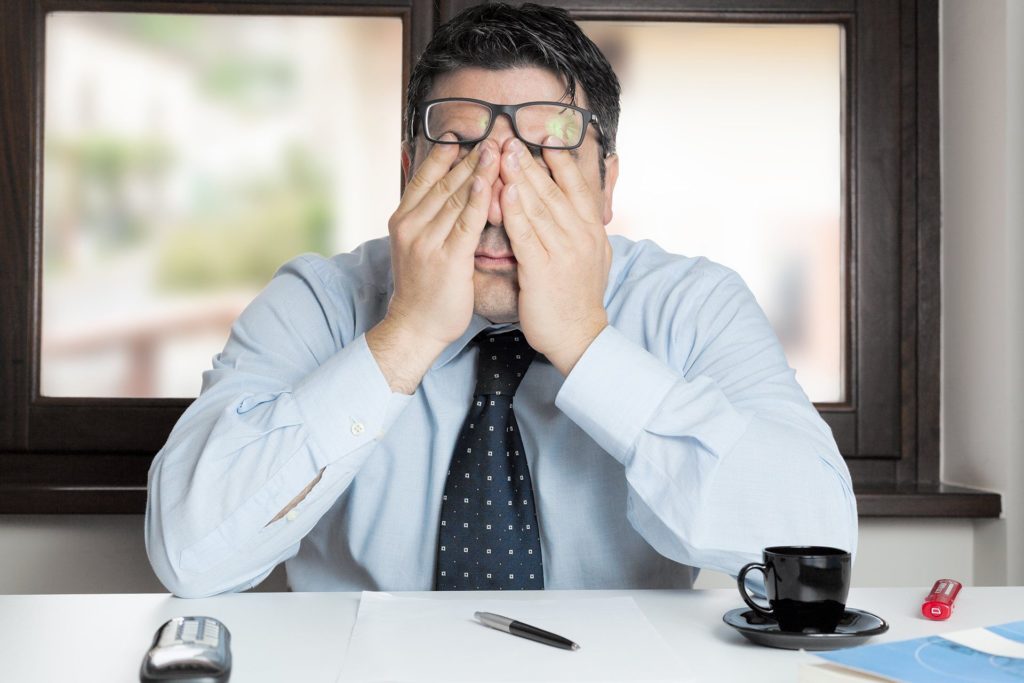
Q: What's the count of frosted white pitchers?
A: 0